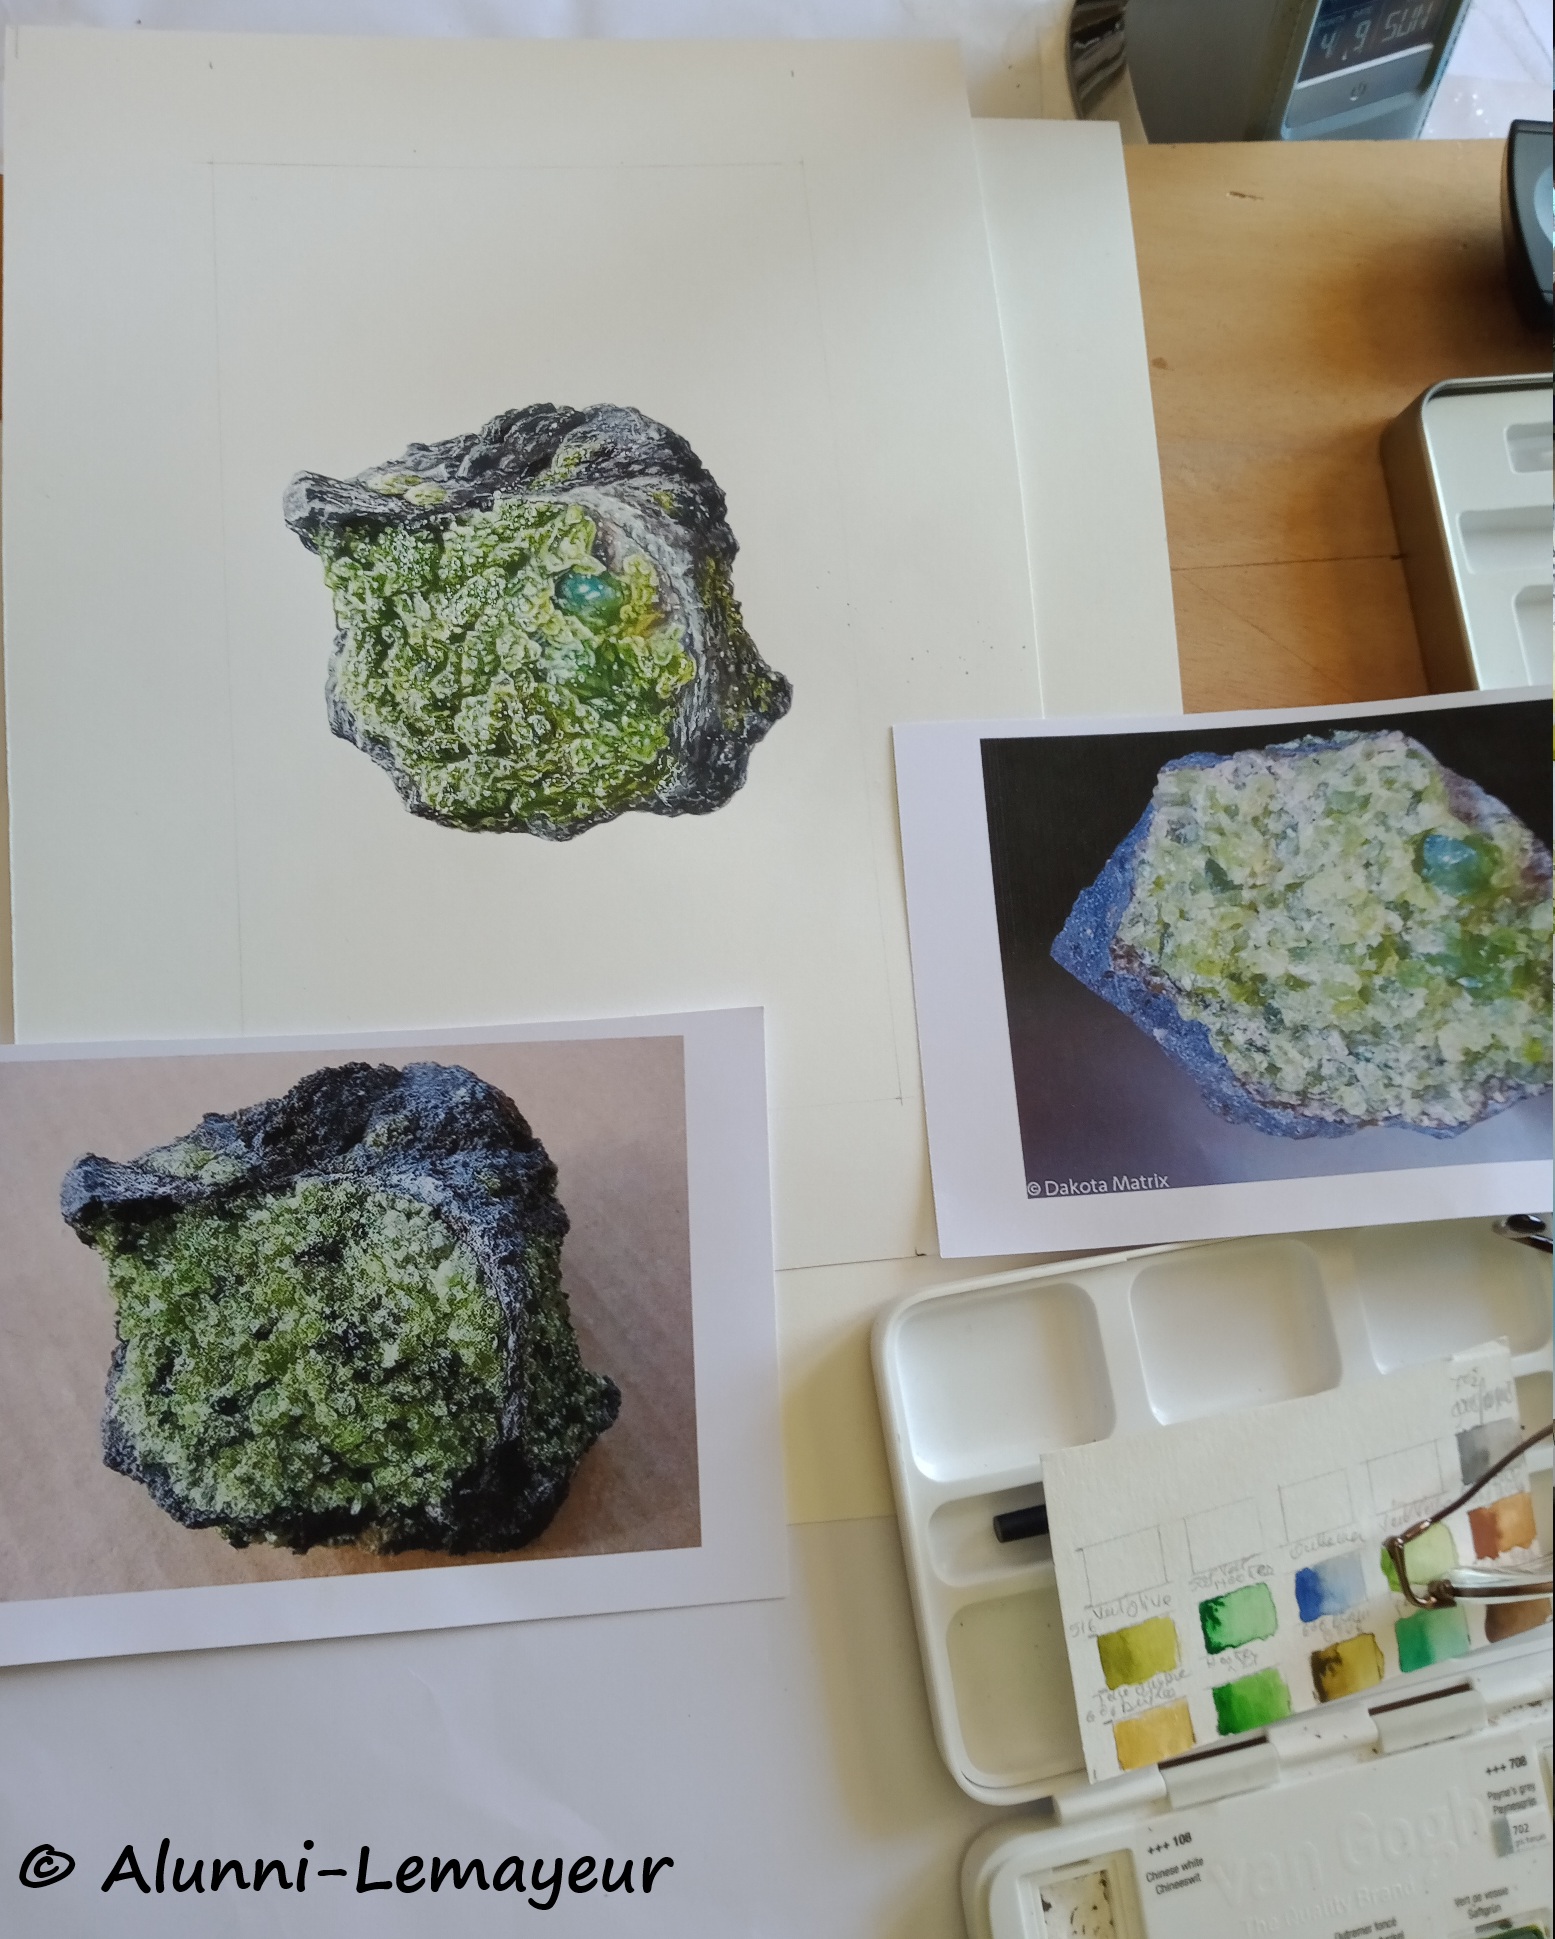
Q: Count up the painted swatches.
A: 11